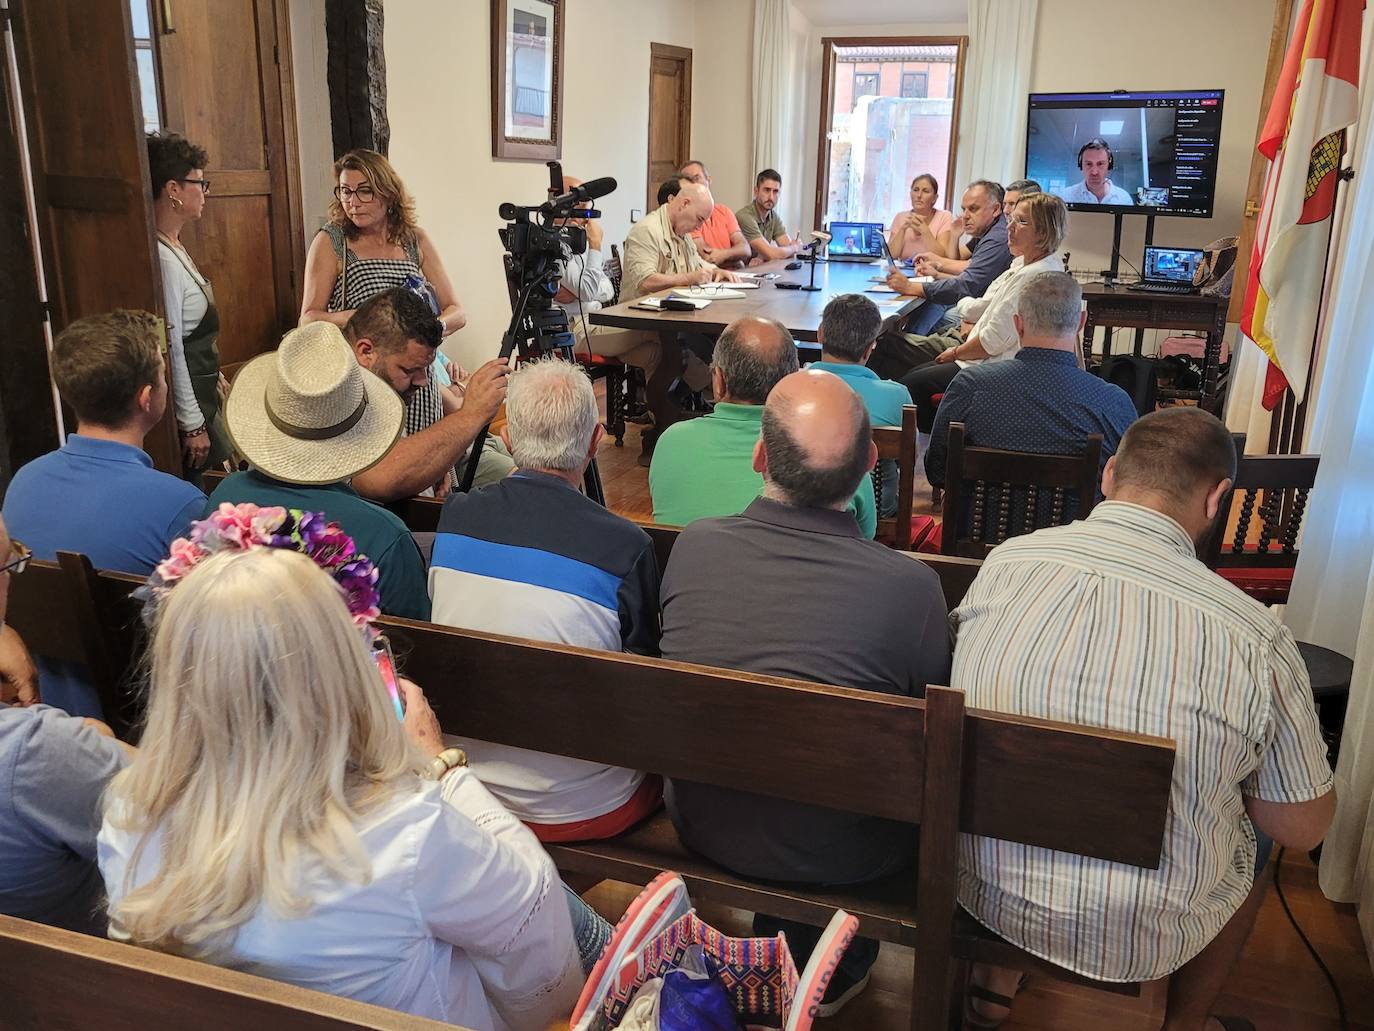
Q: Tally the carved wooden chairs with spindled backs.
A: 3